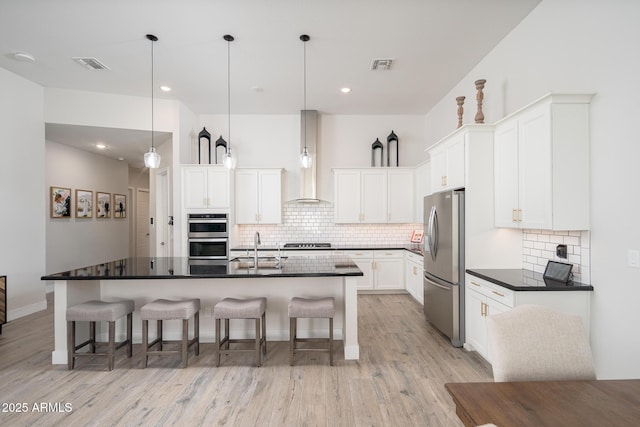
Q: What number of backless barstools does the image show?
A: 4